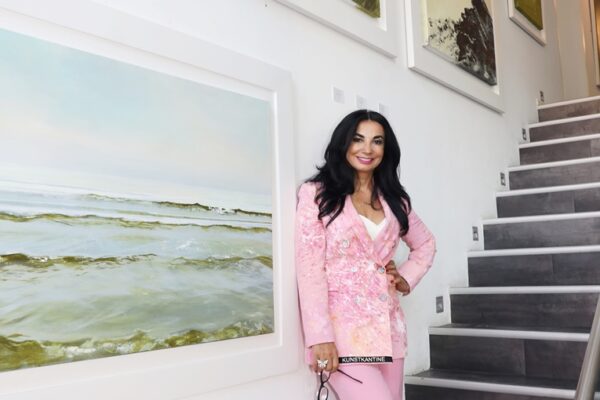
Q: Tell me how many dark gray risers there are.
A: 10